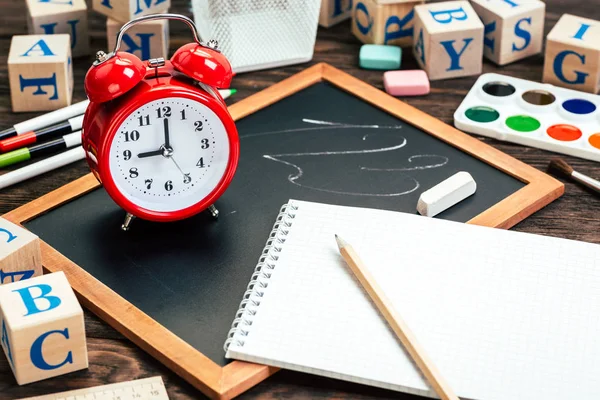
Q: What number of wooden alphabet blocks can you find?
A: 11